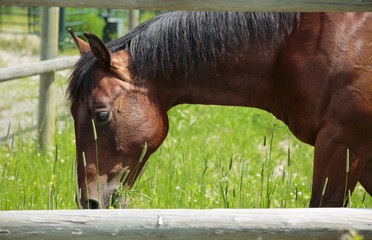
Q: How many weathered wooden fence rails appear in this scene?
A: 3